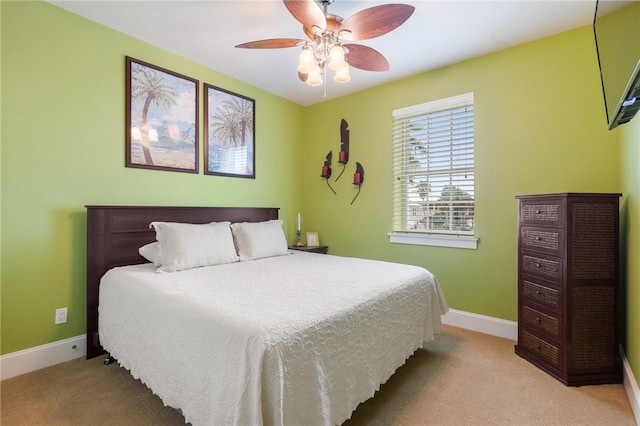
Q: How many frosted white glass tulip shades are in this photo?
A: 4